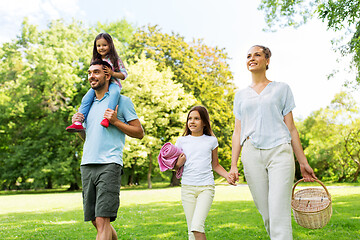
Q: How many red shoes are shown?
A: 2